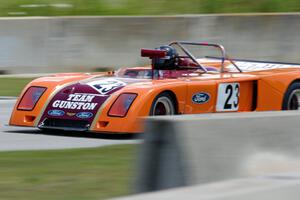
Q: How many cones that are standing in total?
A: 0